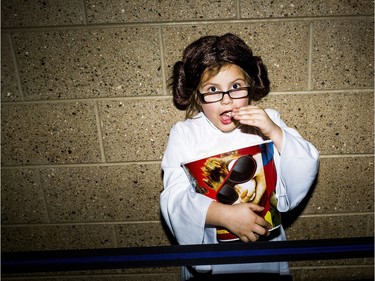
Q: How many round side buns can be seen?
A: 2